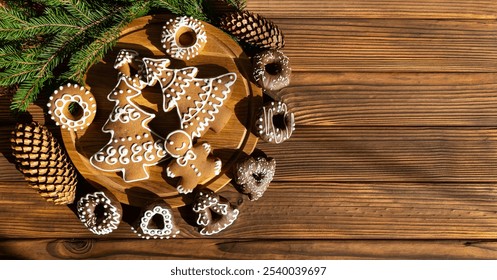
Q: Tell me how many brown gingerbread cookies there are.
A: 12